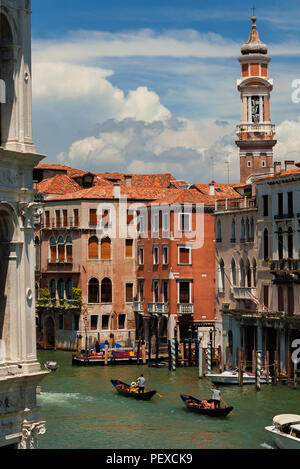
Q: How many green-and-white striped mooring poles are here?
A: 3